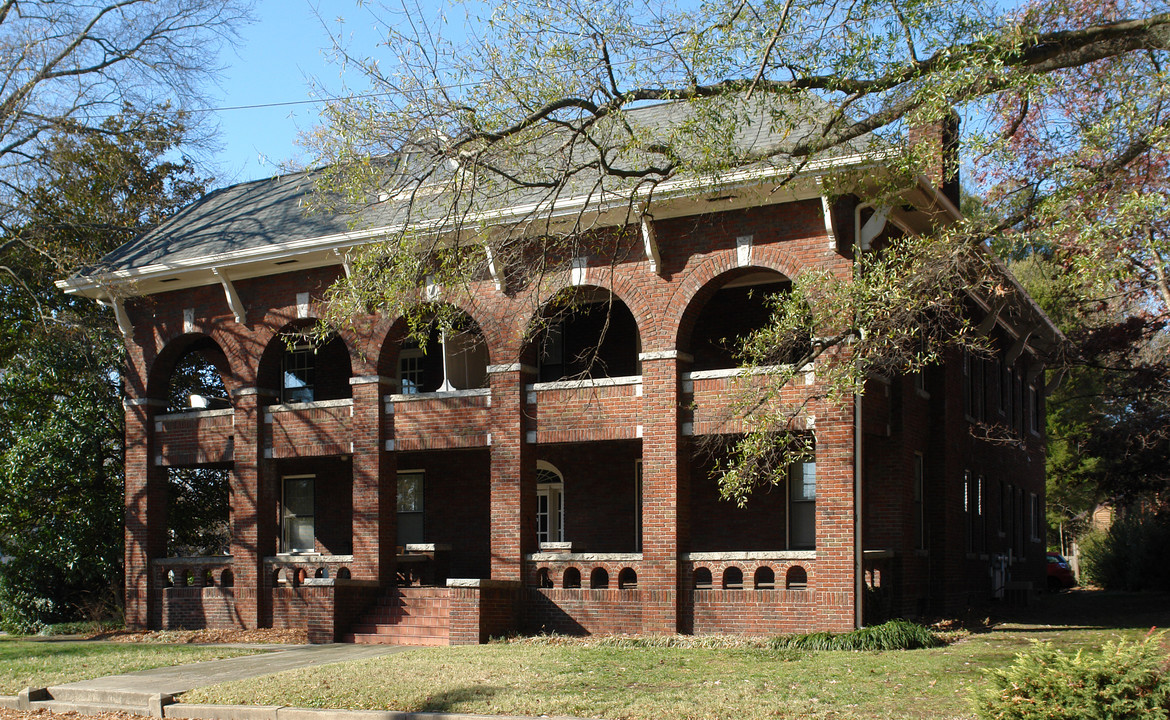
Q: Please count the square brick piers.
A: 6